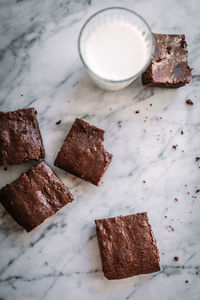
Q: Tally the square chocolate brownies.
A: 5